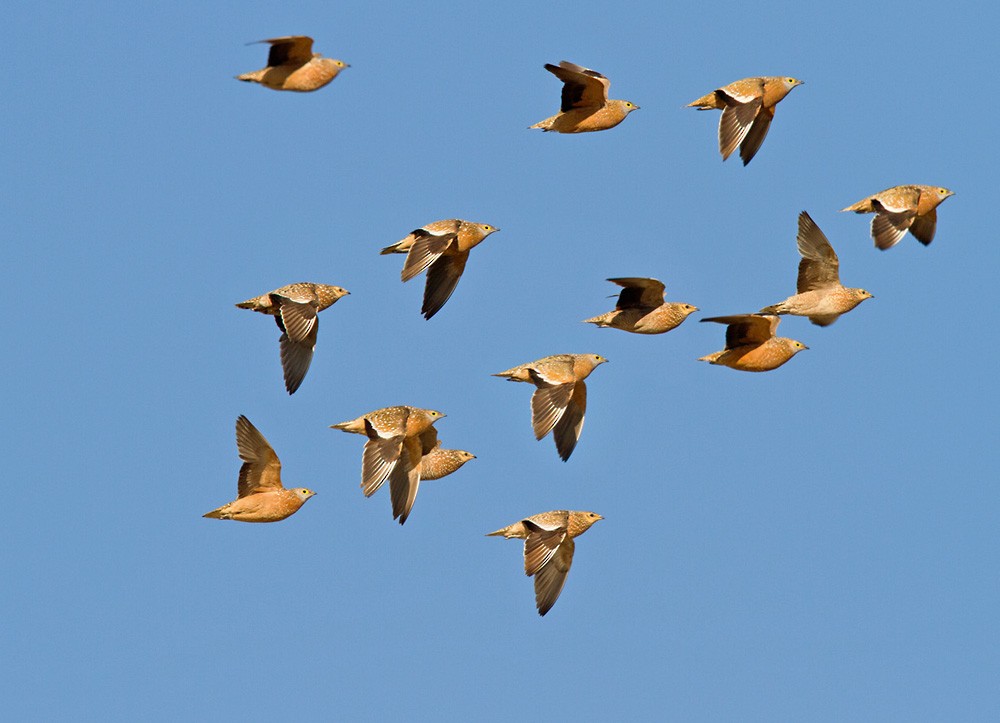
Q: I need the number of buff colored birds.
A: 14